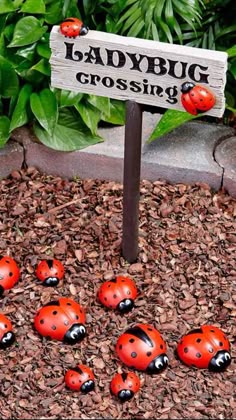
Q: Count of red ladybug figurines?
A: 11